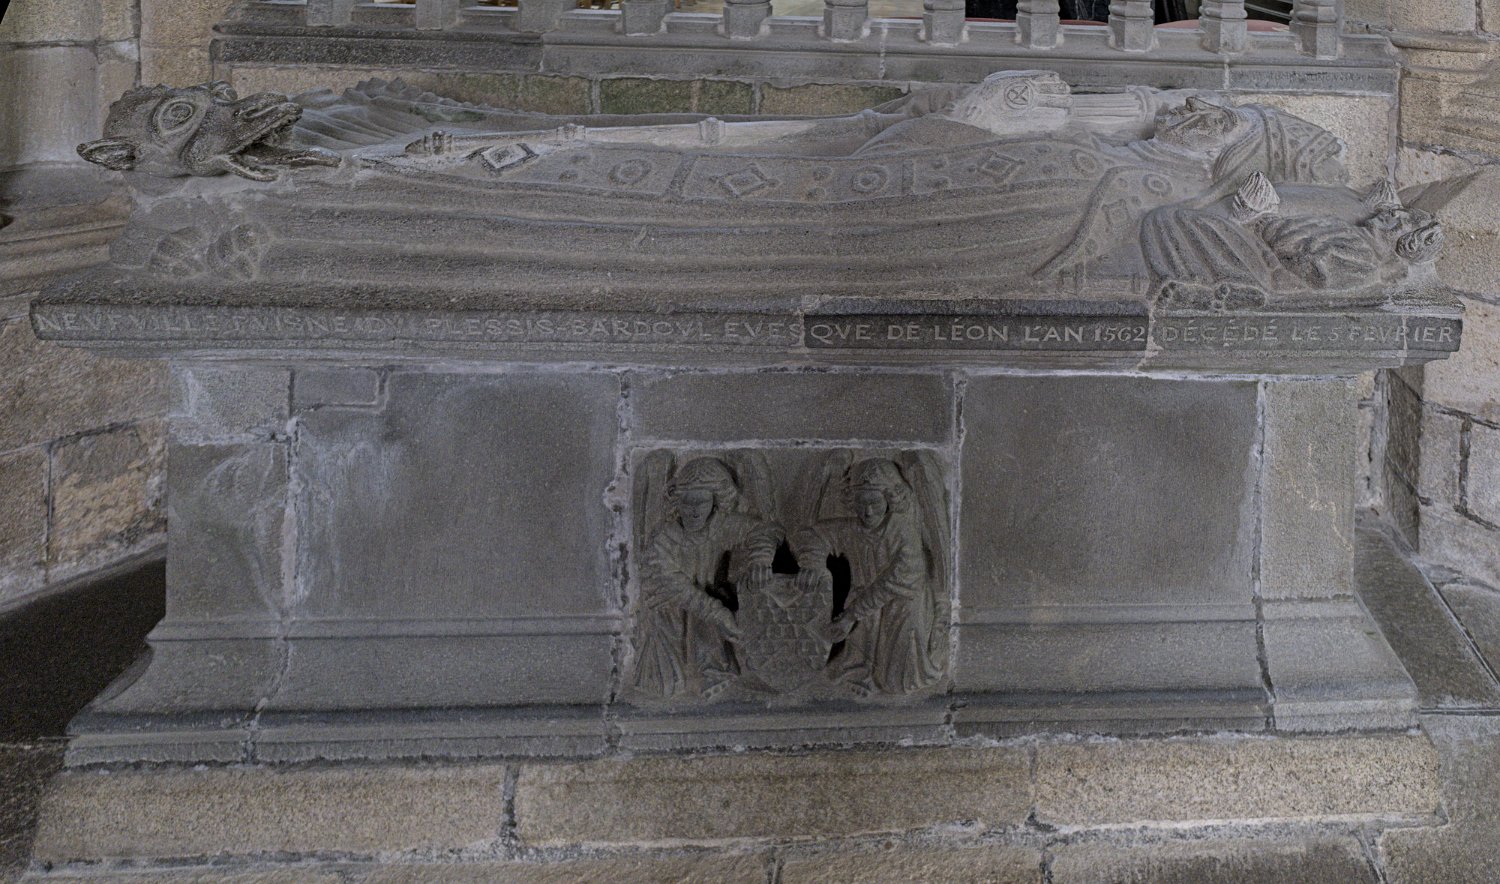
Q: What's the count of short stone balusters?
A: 11